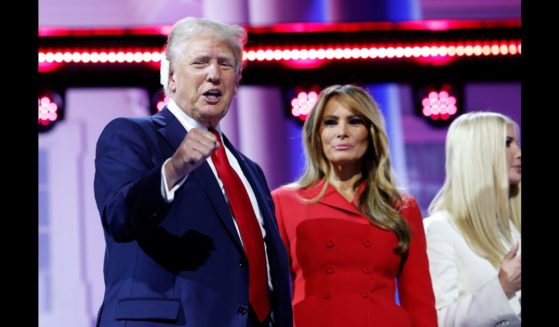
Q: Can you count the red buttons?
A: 6